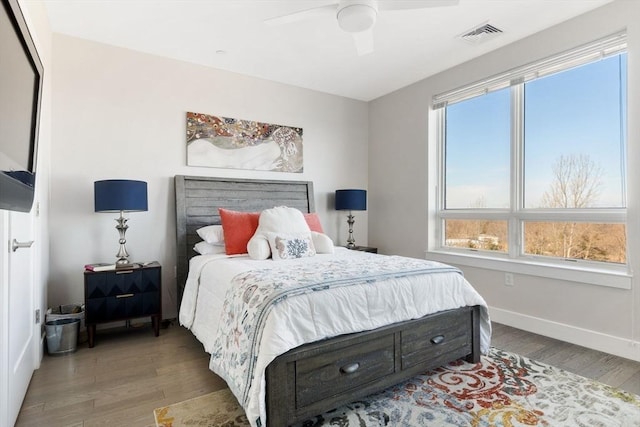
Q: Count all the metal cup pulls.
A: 2